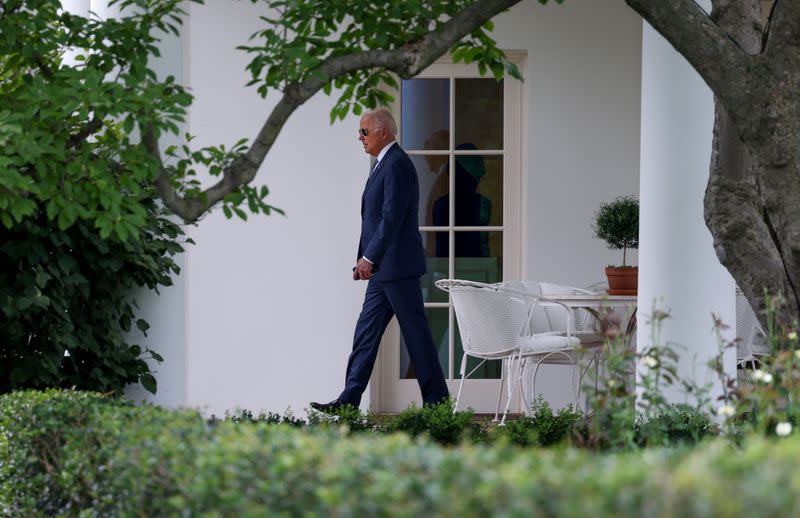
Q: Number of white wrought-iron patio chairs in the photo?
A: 3